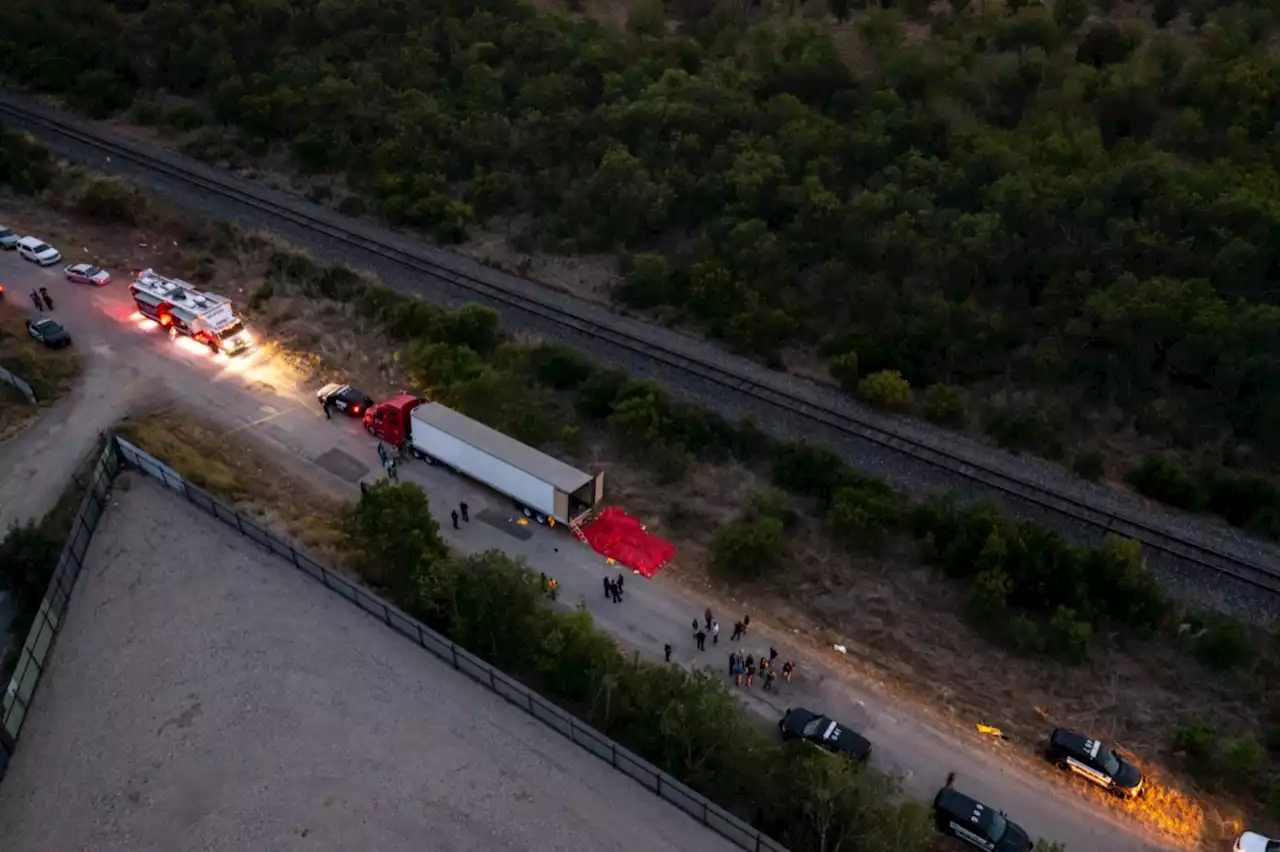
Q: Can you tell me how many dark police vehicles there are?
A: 5